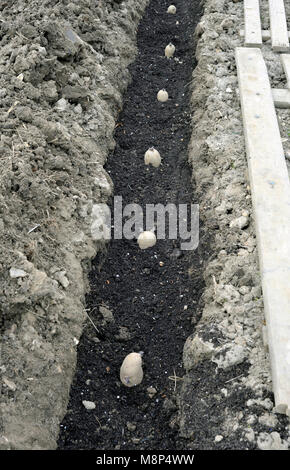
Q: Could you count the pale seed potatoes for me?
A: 6